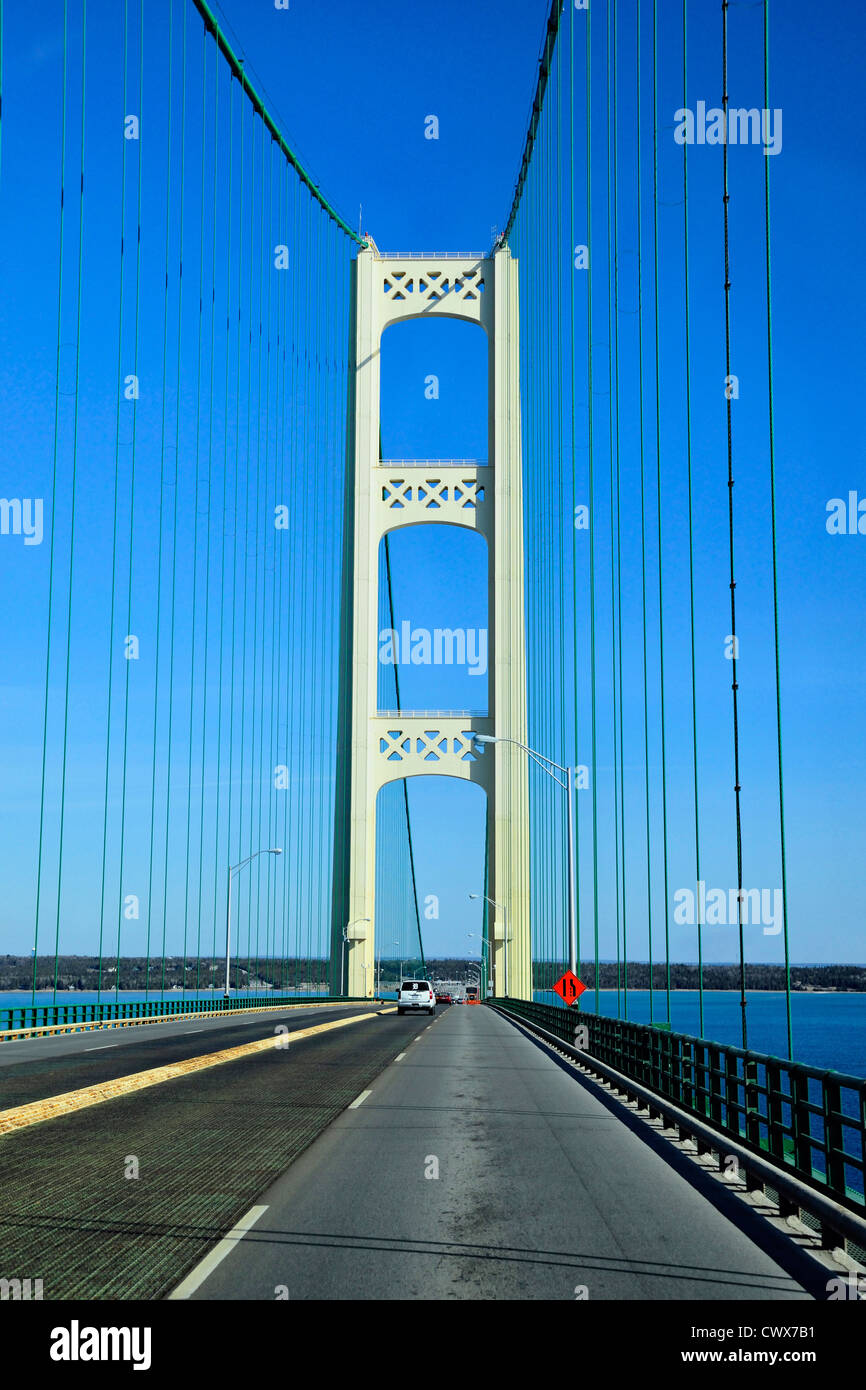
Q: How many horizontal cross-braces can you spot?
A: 3